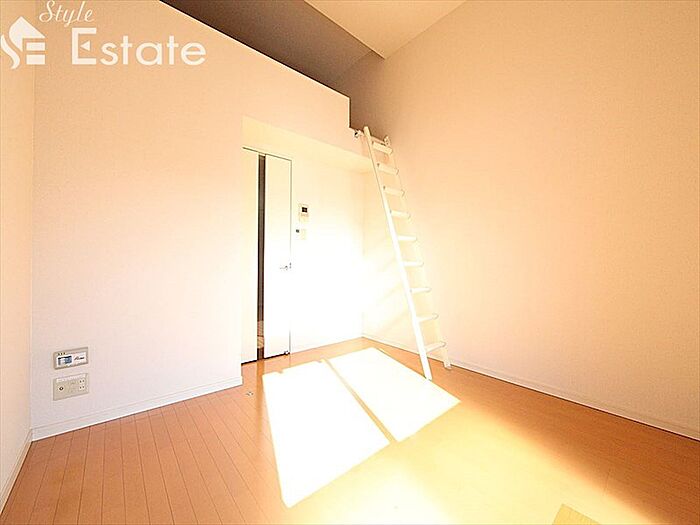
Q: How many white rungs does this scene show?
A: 9